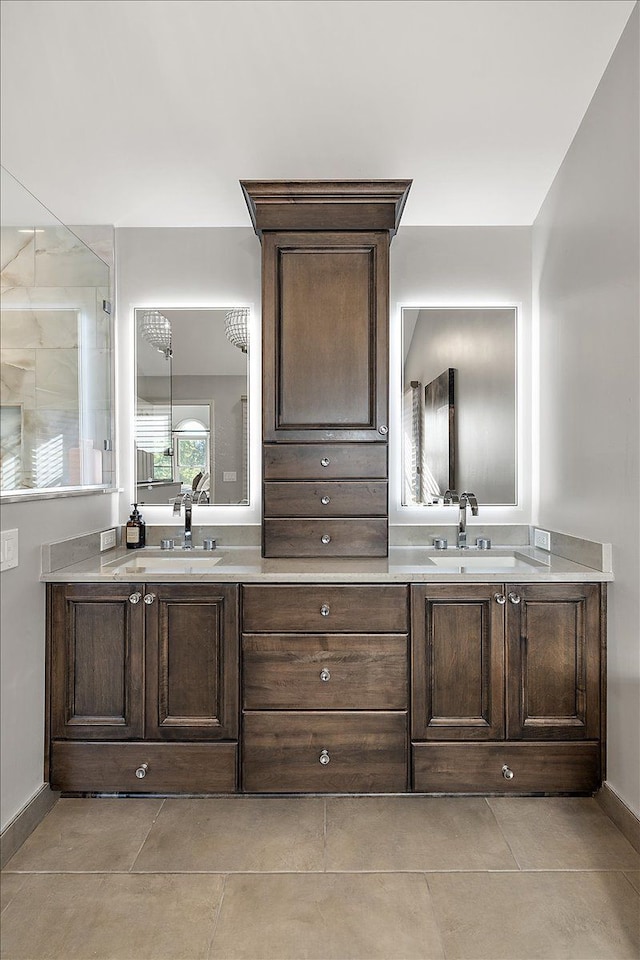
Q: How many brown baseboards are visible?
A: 2